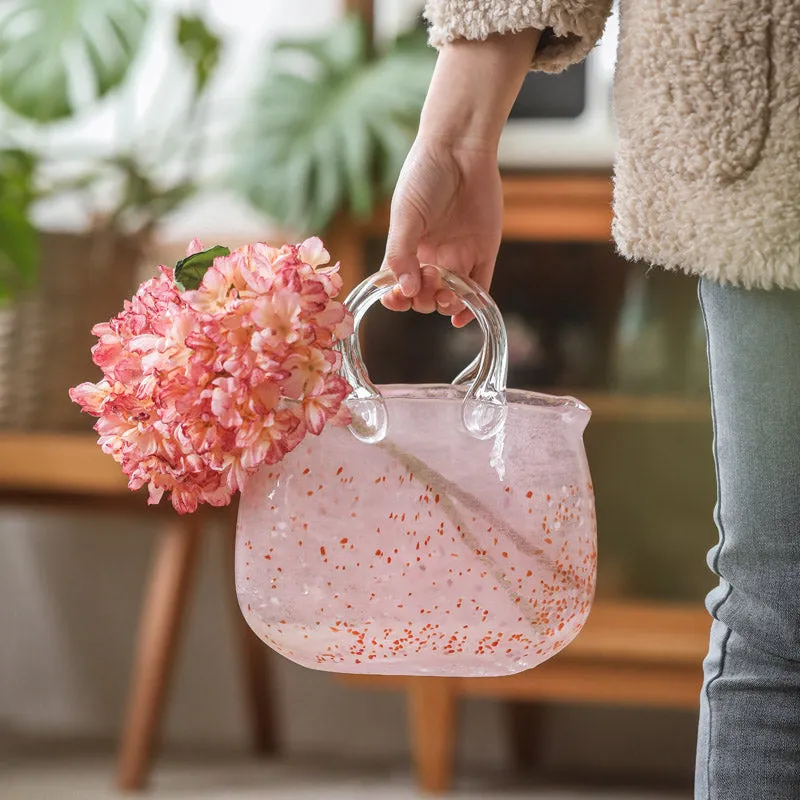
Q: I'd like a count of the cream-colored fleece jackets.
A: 1